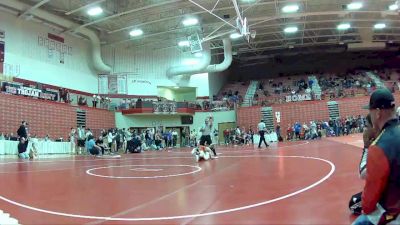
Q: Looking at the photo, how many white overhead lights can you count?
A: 11